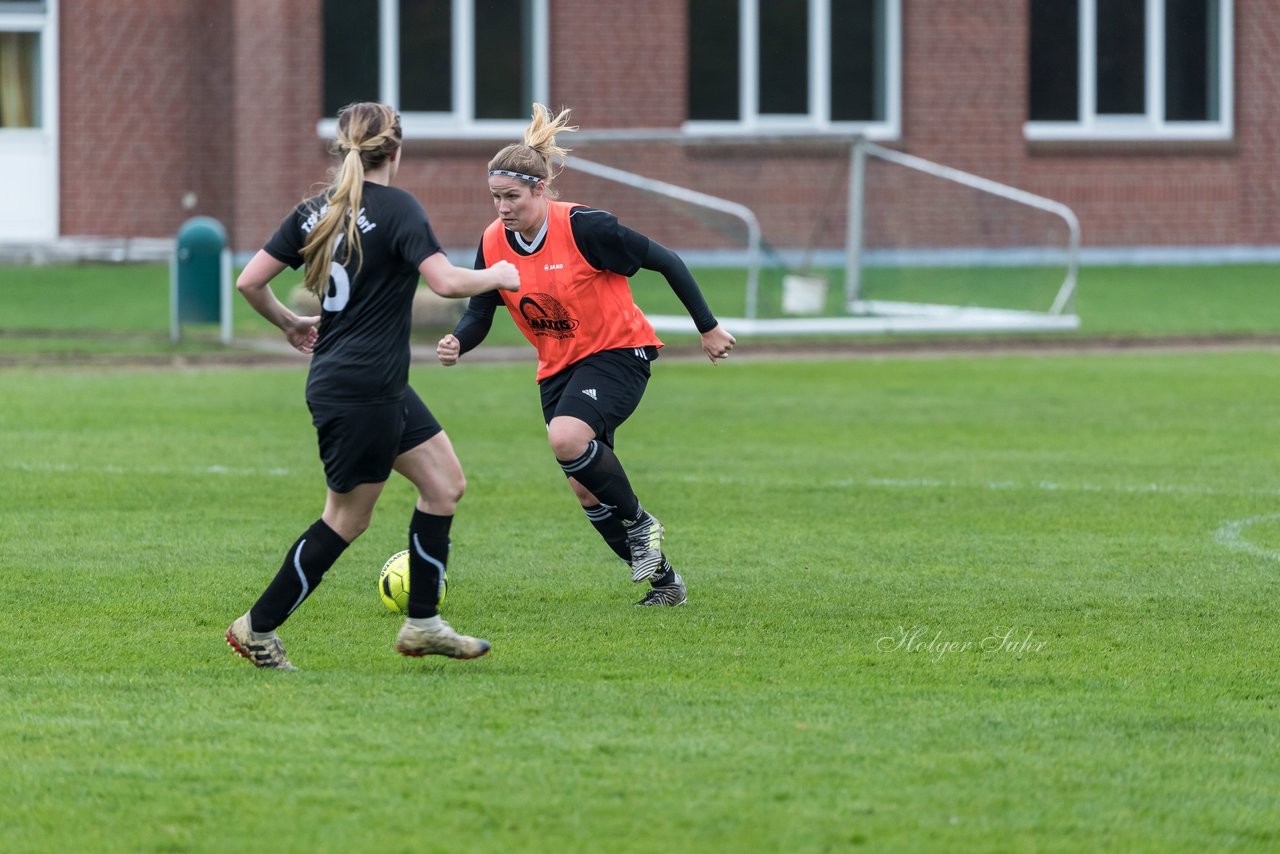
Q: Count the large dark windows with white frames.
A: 3